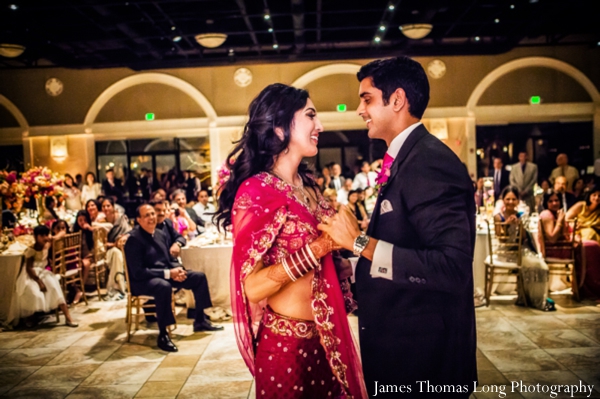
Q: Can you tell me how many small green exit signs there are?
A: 3